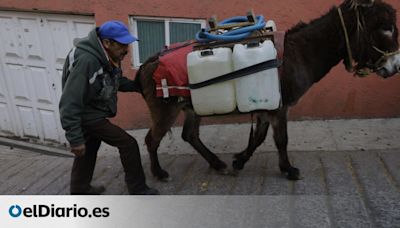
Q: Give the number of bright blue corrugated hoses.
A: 1